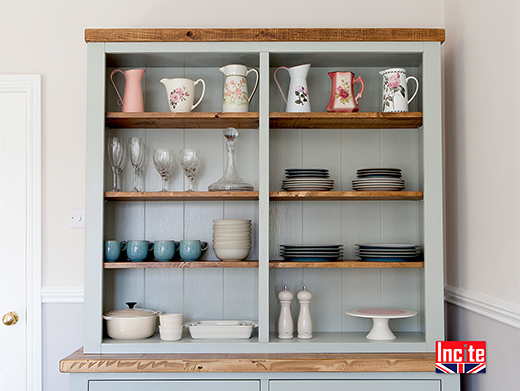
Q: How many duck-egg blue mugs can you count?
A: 4